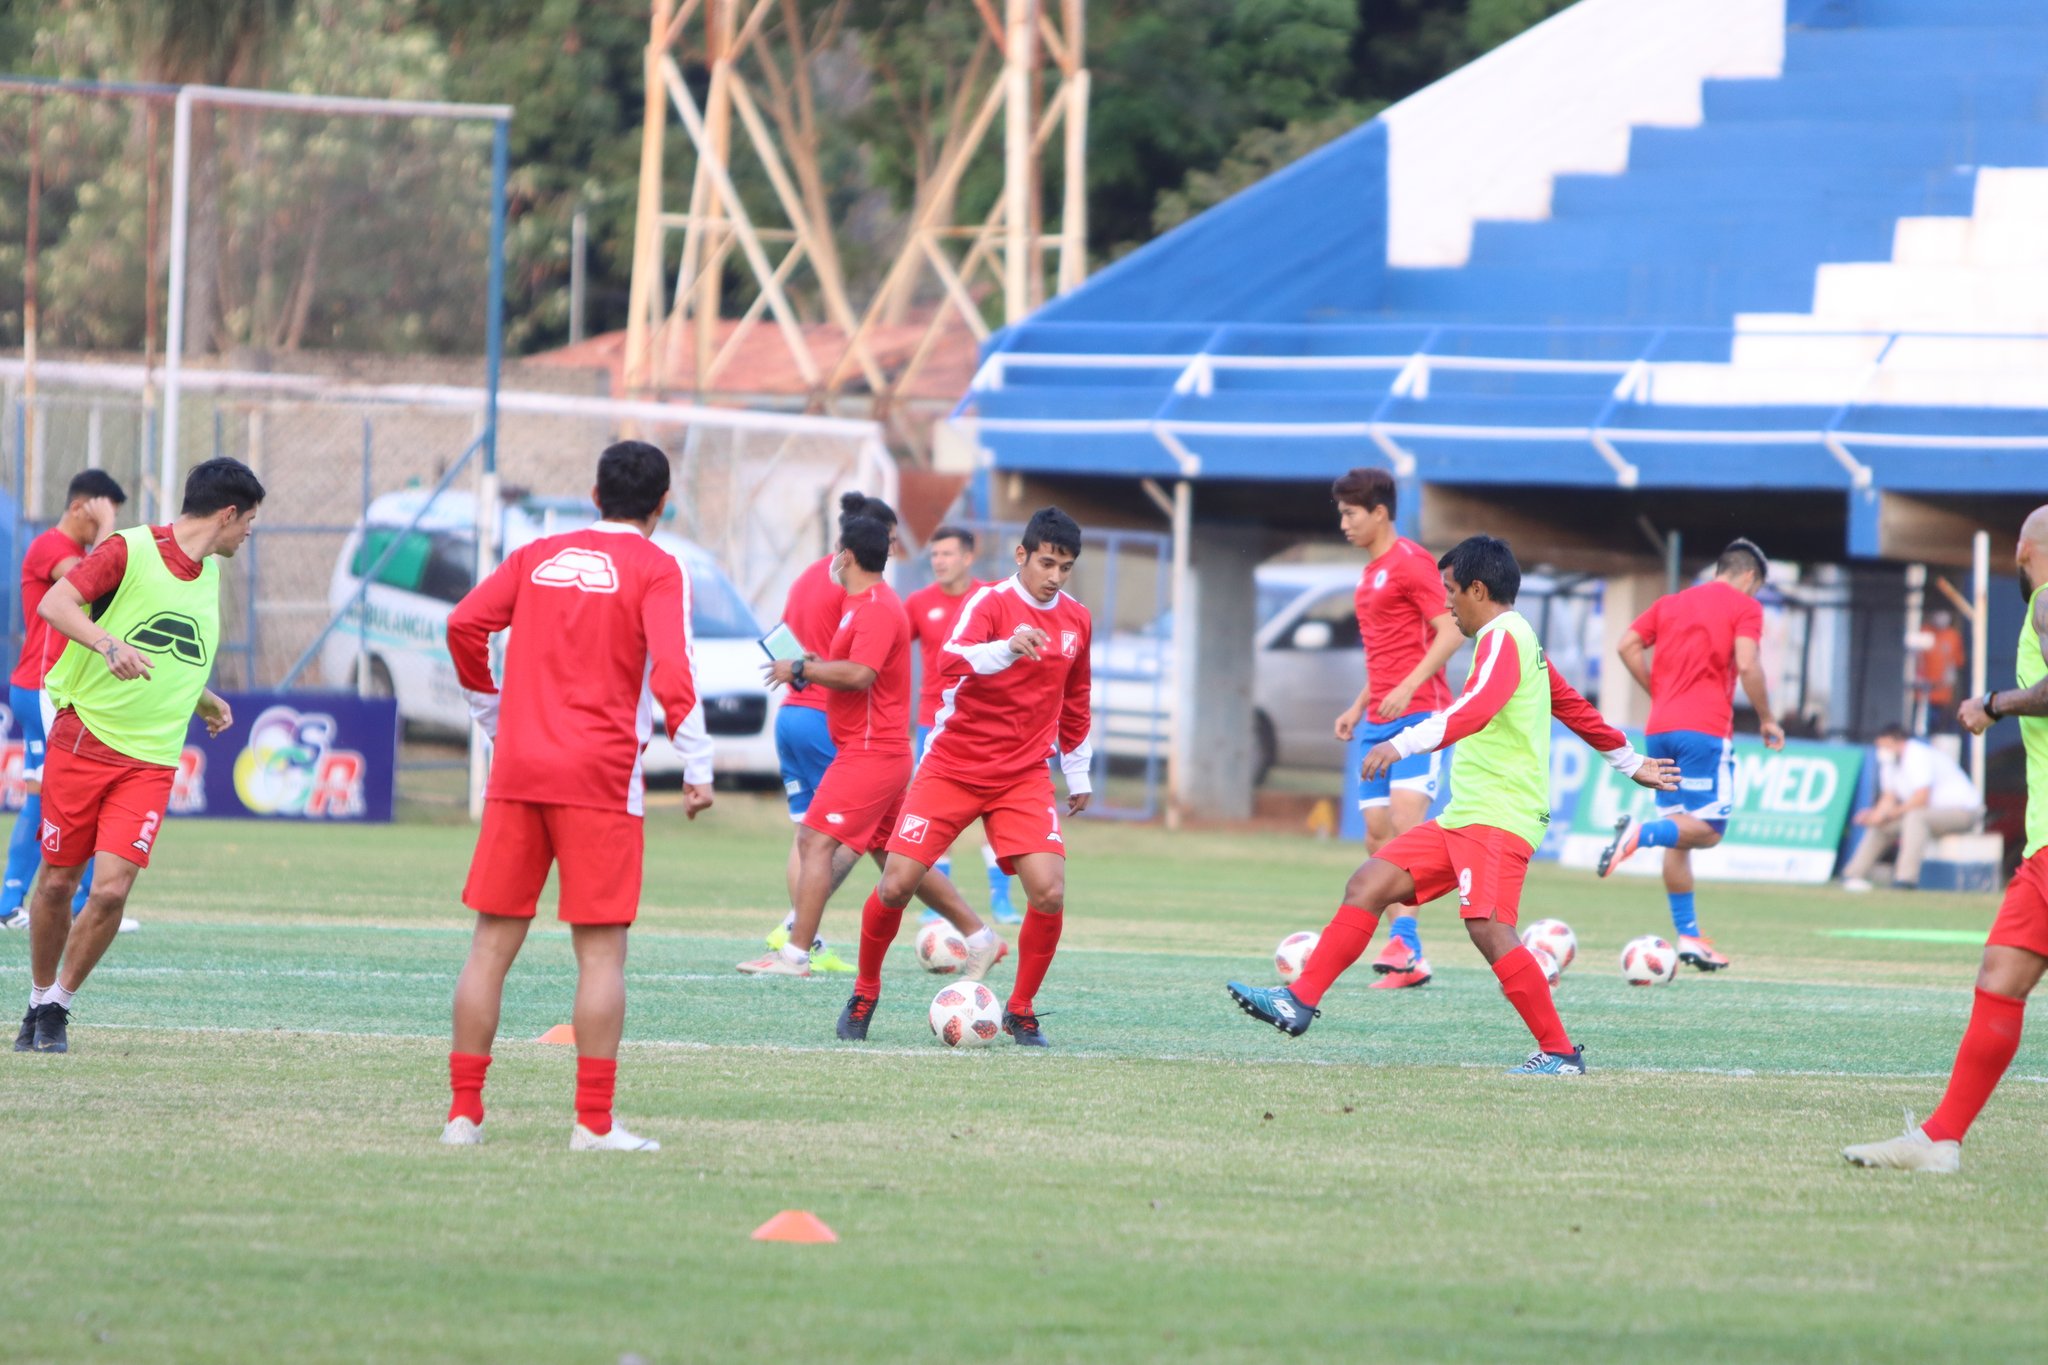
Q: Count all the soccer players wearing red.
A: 11